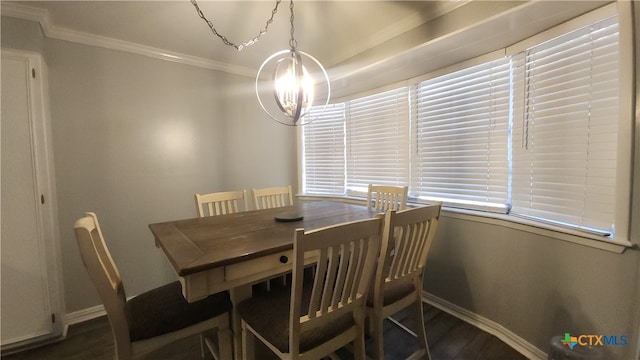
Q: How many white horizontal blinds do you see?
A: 4